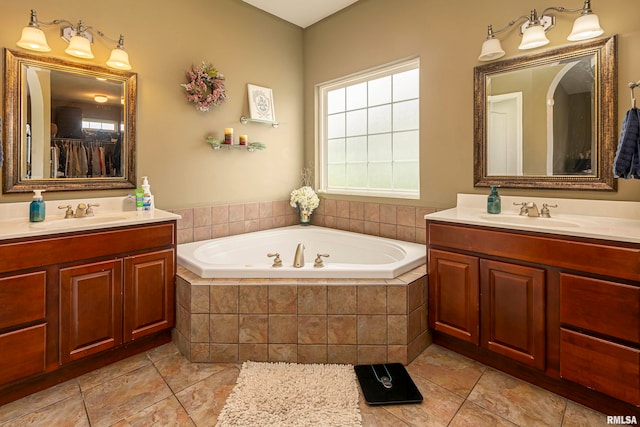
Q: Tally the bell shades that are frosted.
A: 6